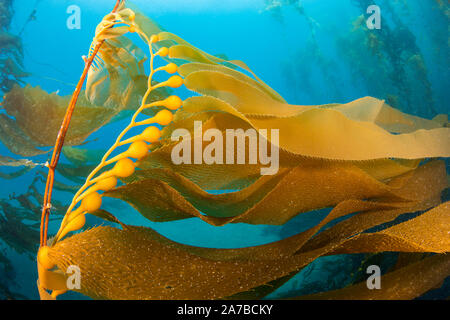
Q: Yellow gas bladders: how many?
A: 15